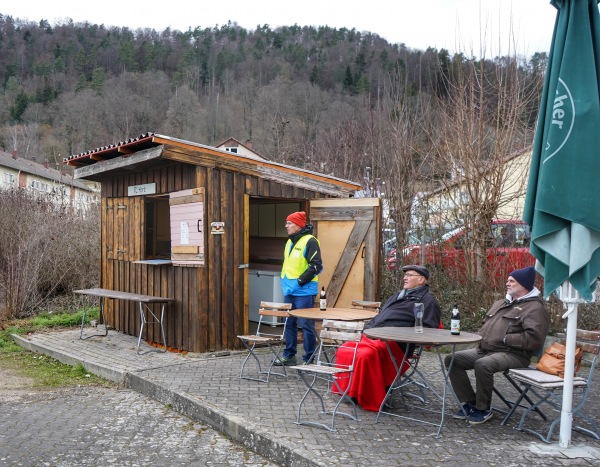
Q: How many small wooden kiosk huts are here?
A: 1